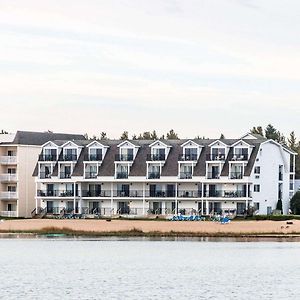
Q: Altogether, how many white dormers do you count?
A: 8